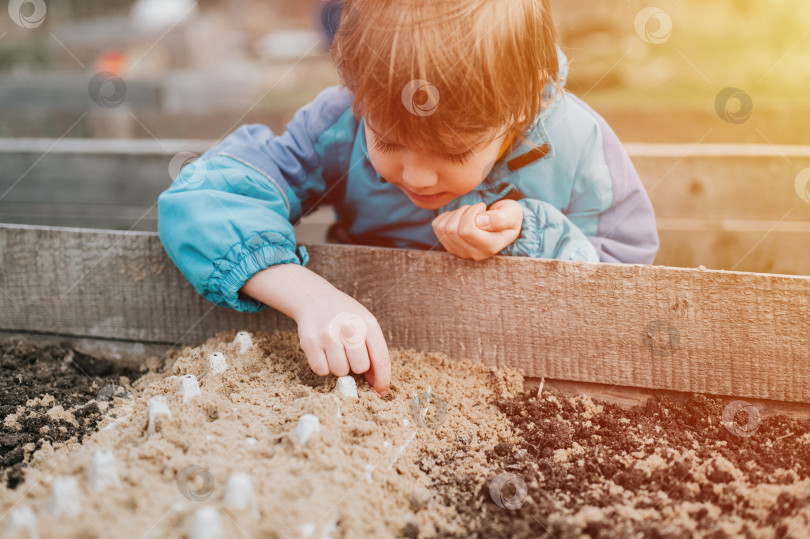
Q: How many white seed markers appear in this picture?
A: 11